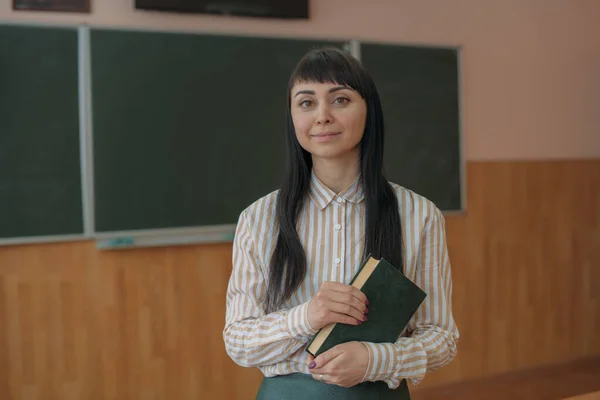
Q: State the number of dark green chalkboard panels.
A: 3